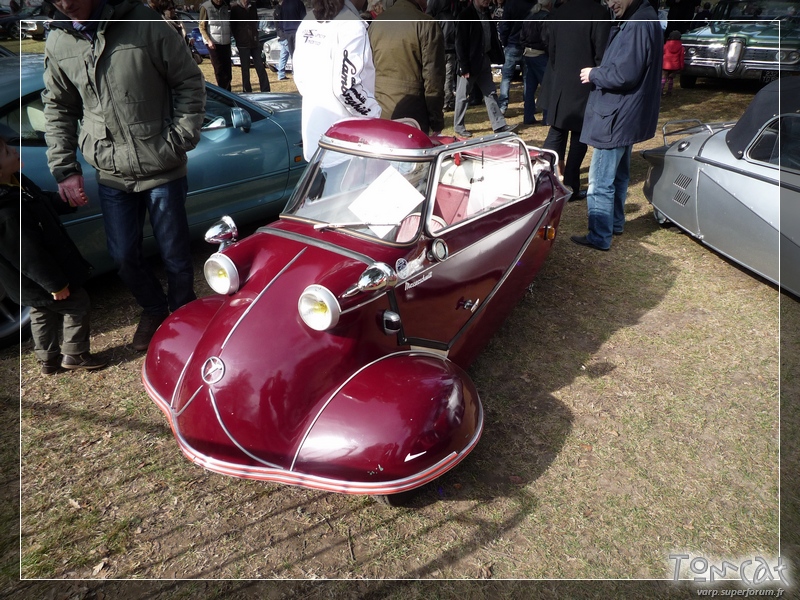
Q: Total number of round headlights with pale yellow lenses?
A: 2